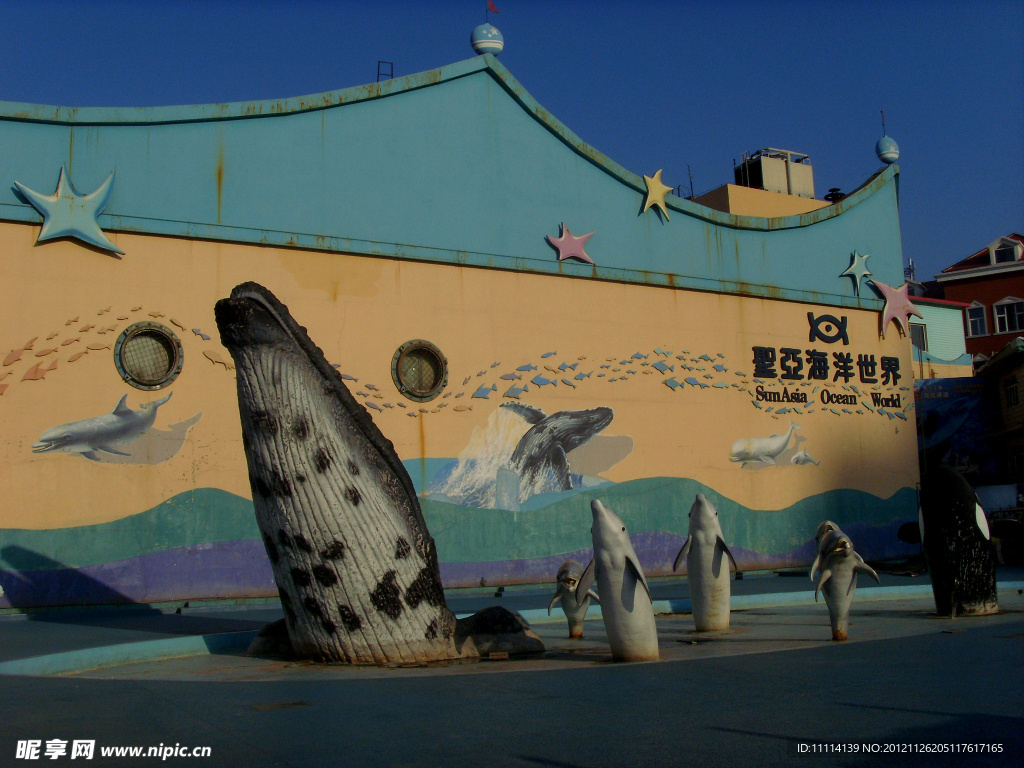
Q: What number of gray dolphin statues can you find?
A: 5